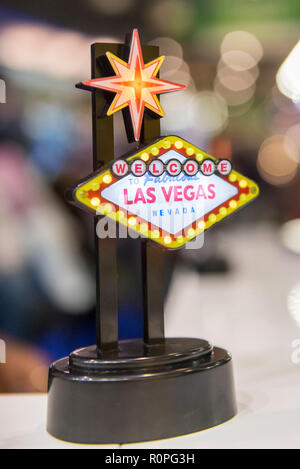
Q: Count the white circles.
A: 7